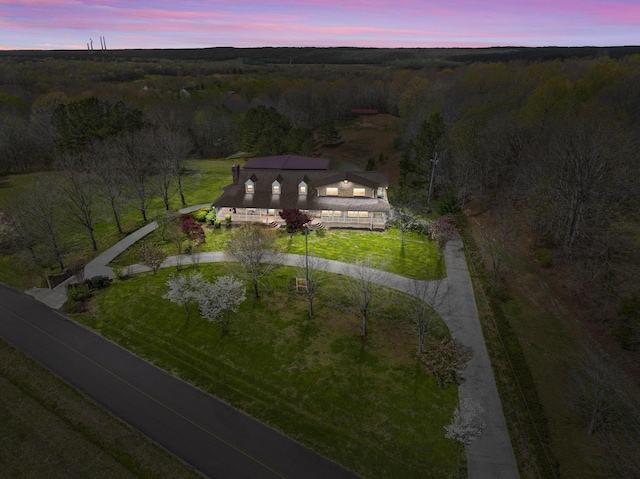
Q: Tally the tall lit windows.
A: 3